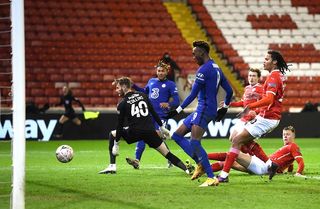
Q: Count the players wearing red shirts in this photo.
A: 3